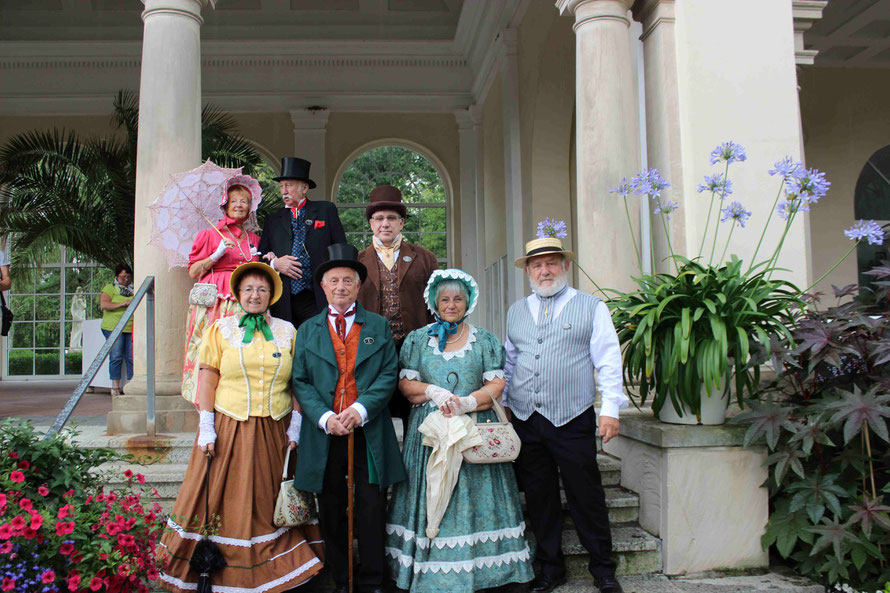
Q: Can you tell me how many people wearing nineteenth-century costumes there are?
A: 7